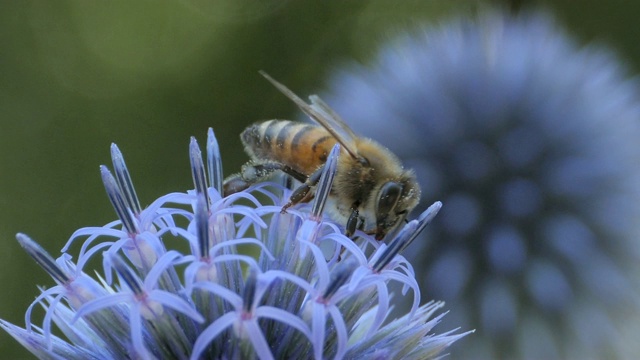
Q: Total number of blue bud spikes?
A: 12